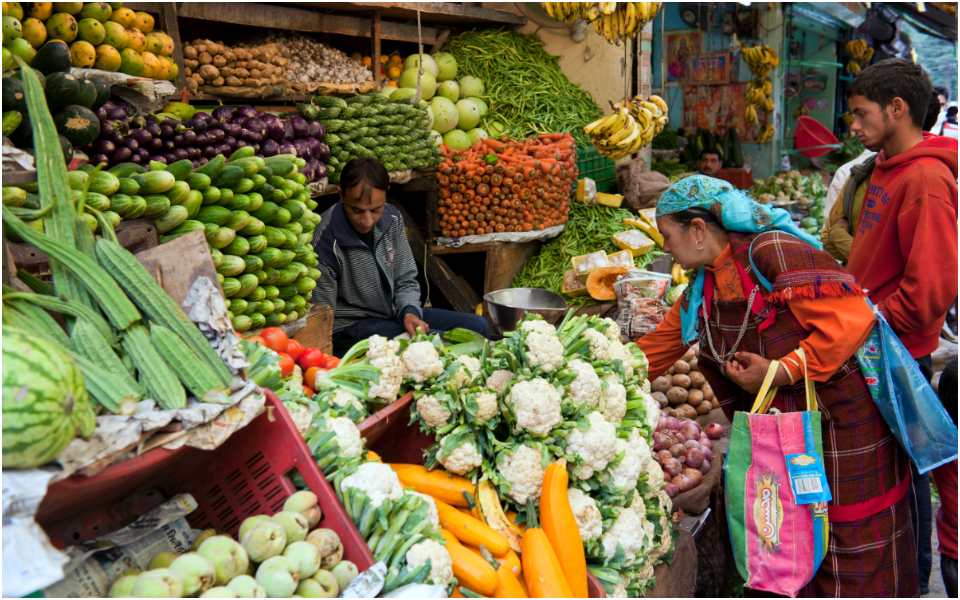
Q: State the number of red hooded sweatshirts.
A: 1